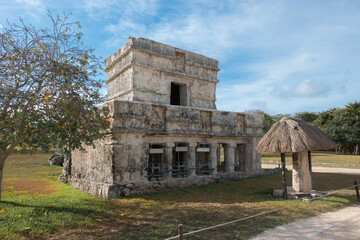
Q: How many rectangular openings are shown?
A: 6